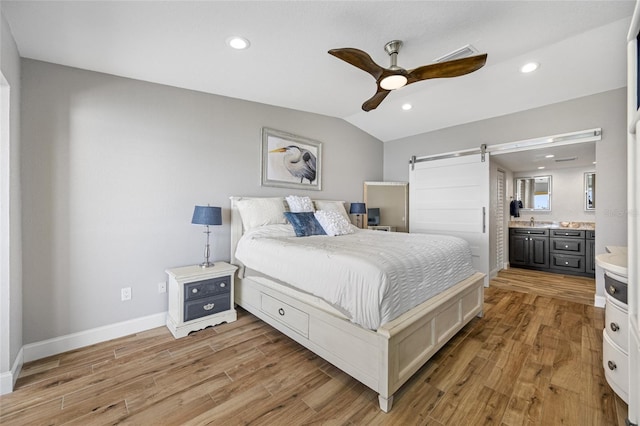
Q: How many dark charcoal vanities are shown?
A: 1